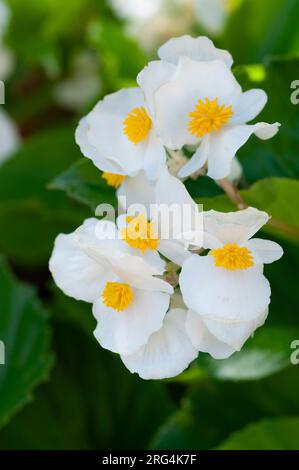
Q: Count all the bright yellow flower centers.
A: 6